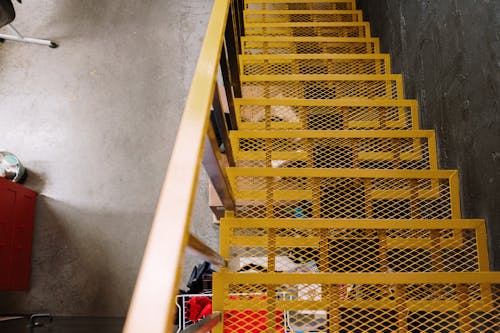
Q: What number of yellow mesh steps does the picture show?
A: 11